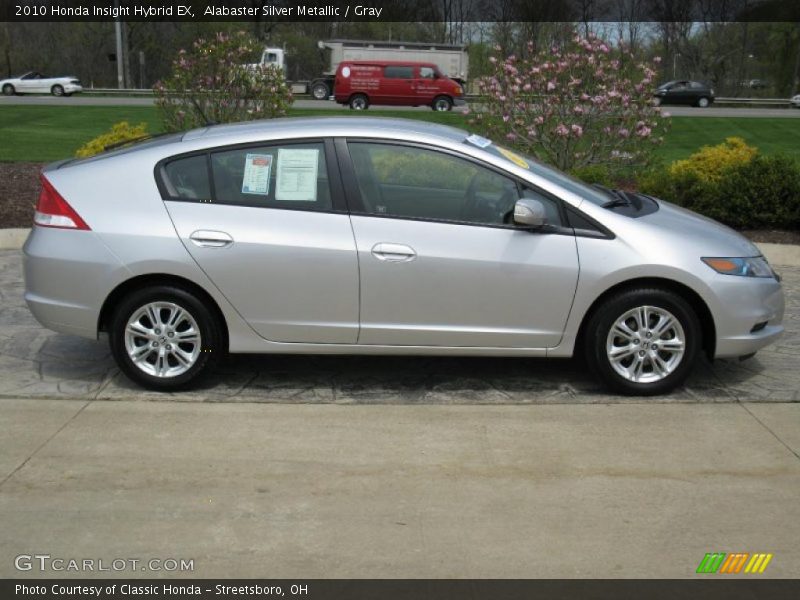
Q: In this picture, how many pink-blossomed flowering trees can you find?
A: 2